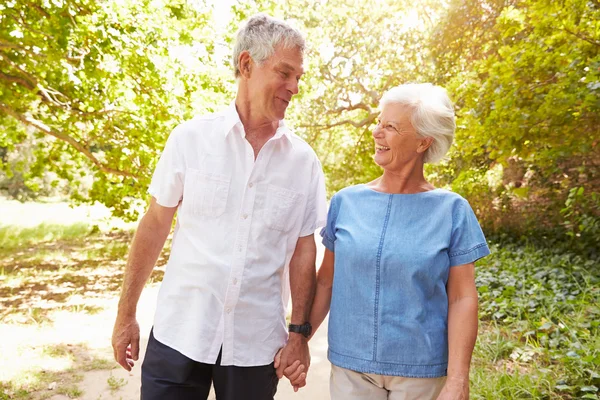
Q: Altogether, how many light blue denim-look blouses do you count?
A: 1